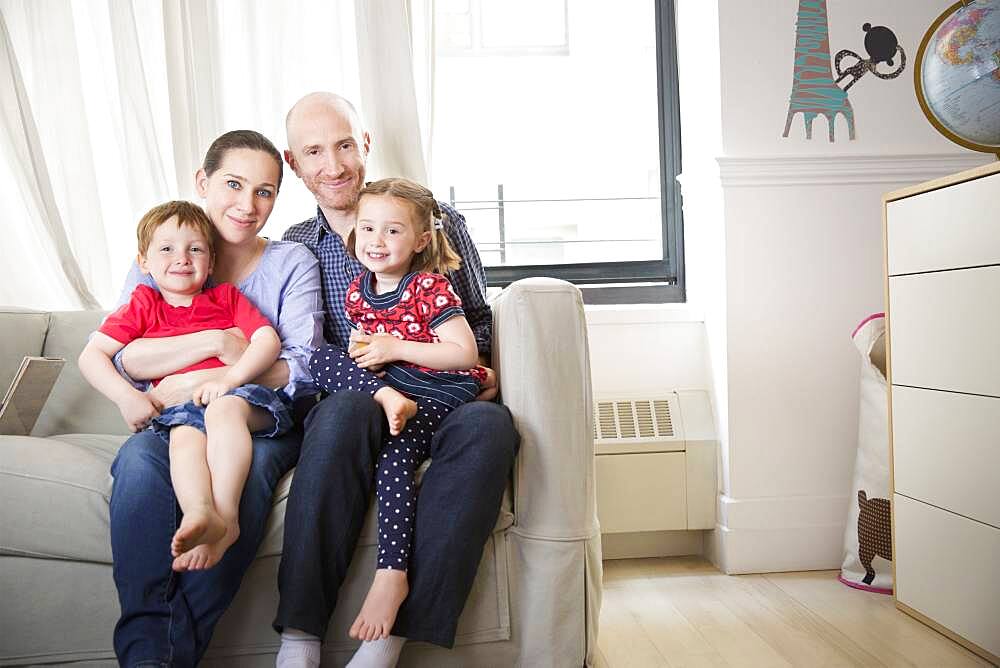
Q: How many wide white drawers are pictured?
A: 4